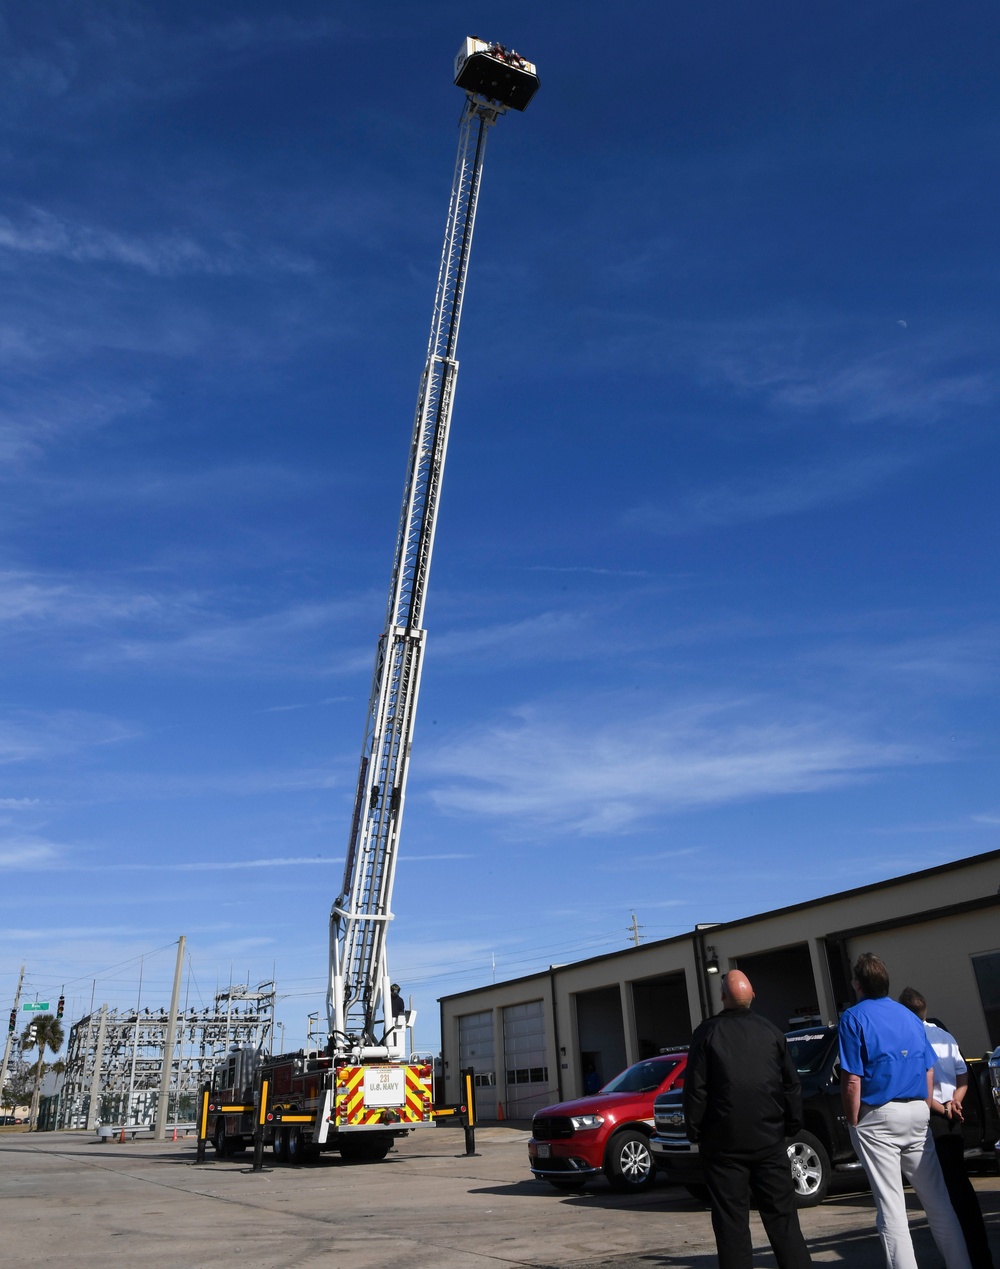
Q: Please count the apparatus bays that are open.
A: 4